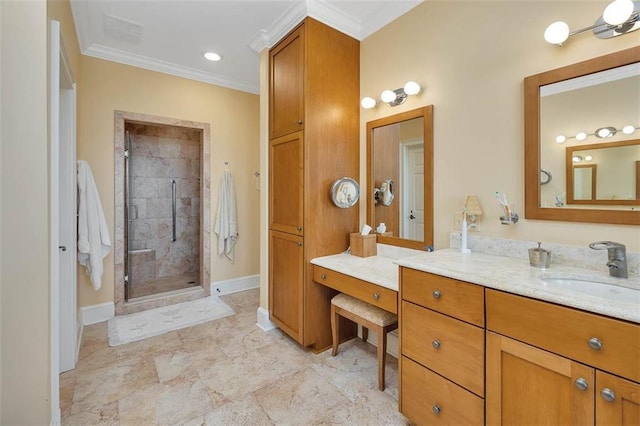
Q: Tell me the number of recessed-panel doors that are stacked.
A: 3